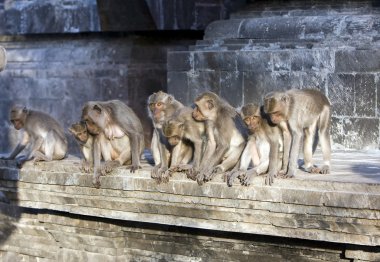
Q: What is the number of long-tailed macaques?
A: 8